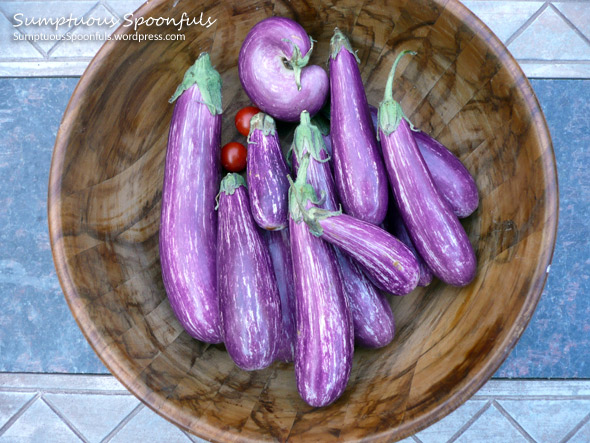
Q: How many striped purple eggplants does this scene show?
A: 12